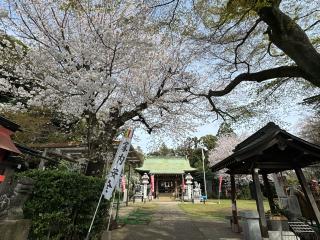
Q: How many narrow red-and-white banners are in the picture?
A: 4